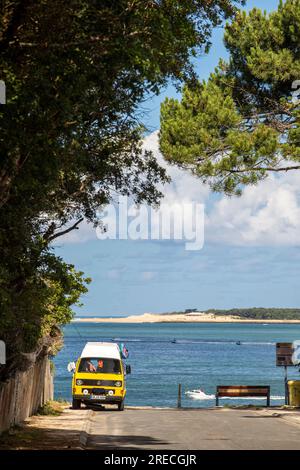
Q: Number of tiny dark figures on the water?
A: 2